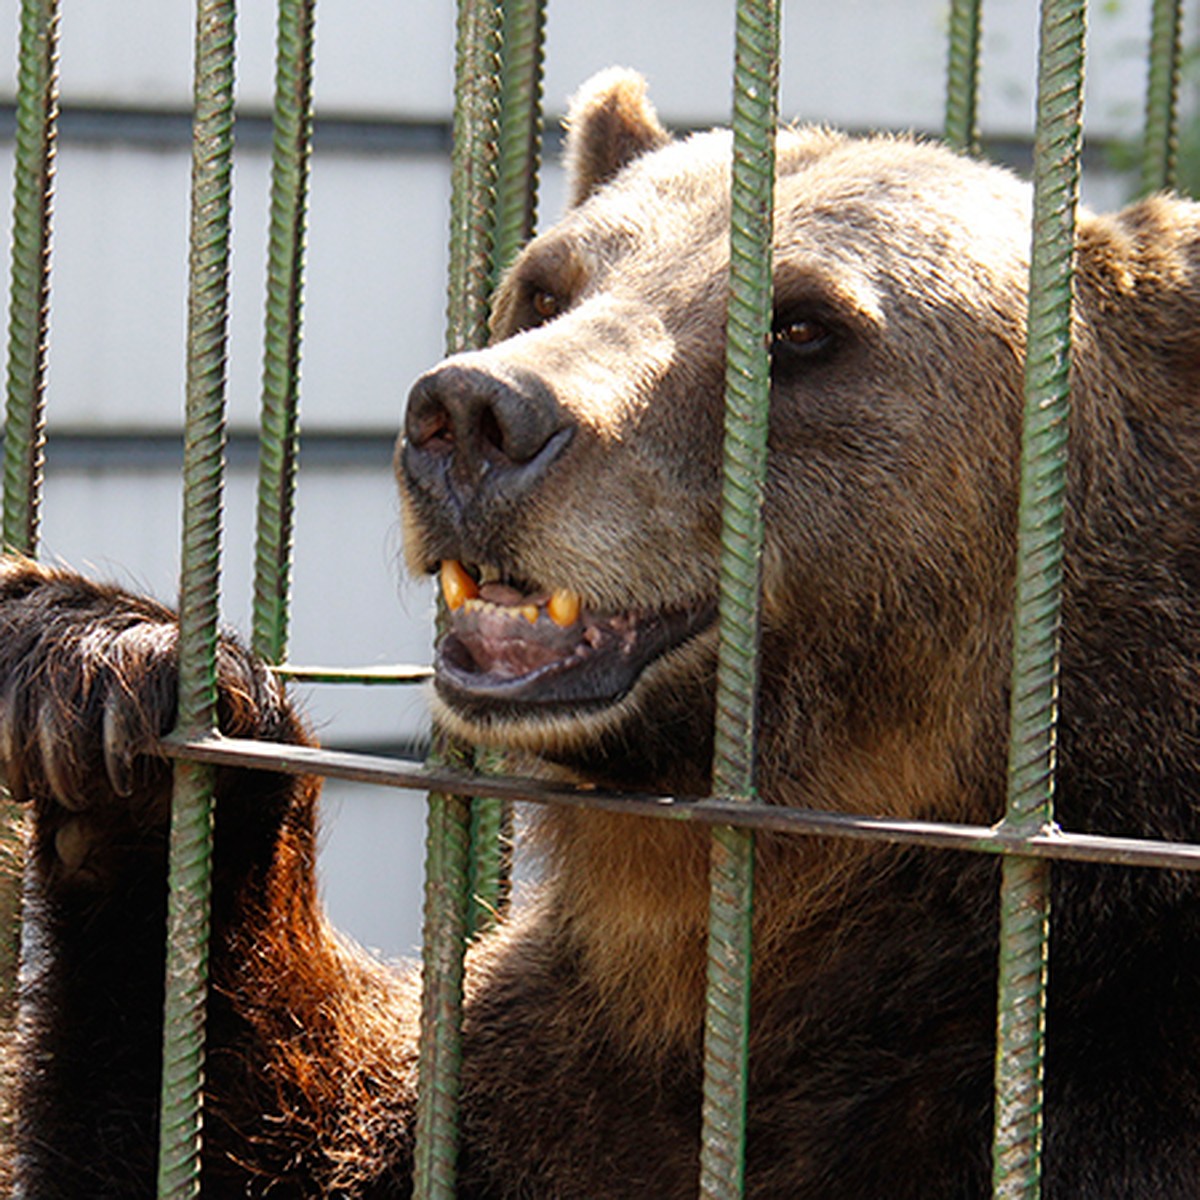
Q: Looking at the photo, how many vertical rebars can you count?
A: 9